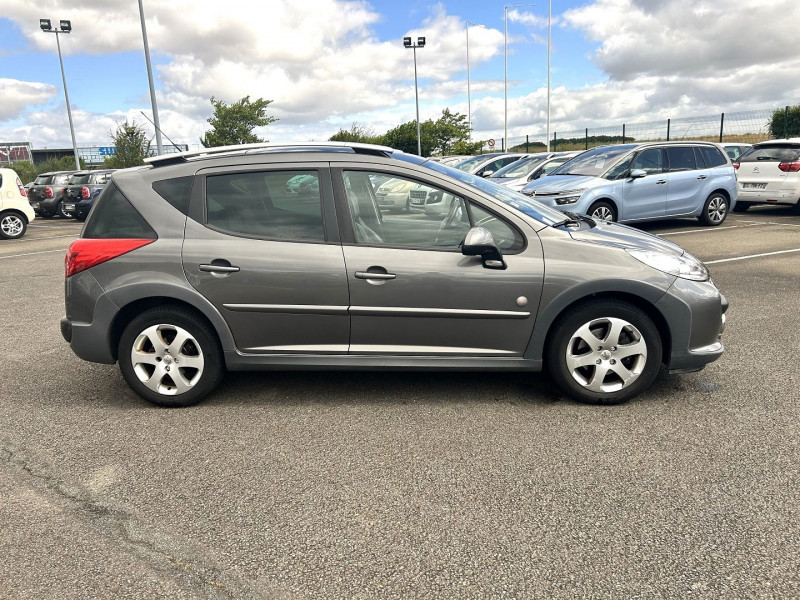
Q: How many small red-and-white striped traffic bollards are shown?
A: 0